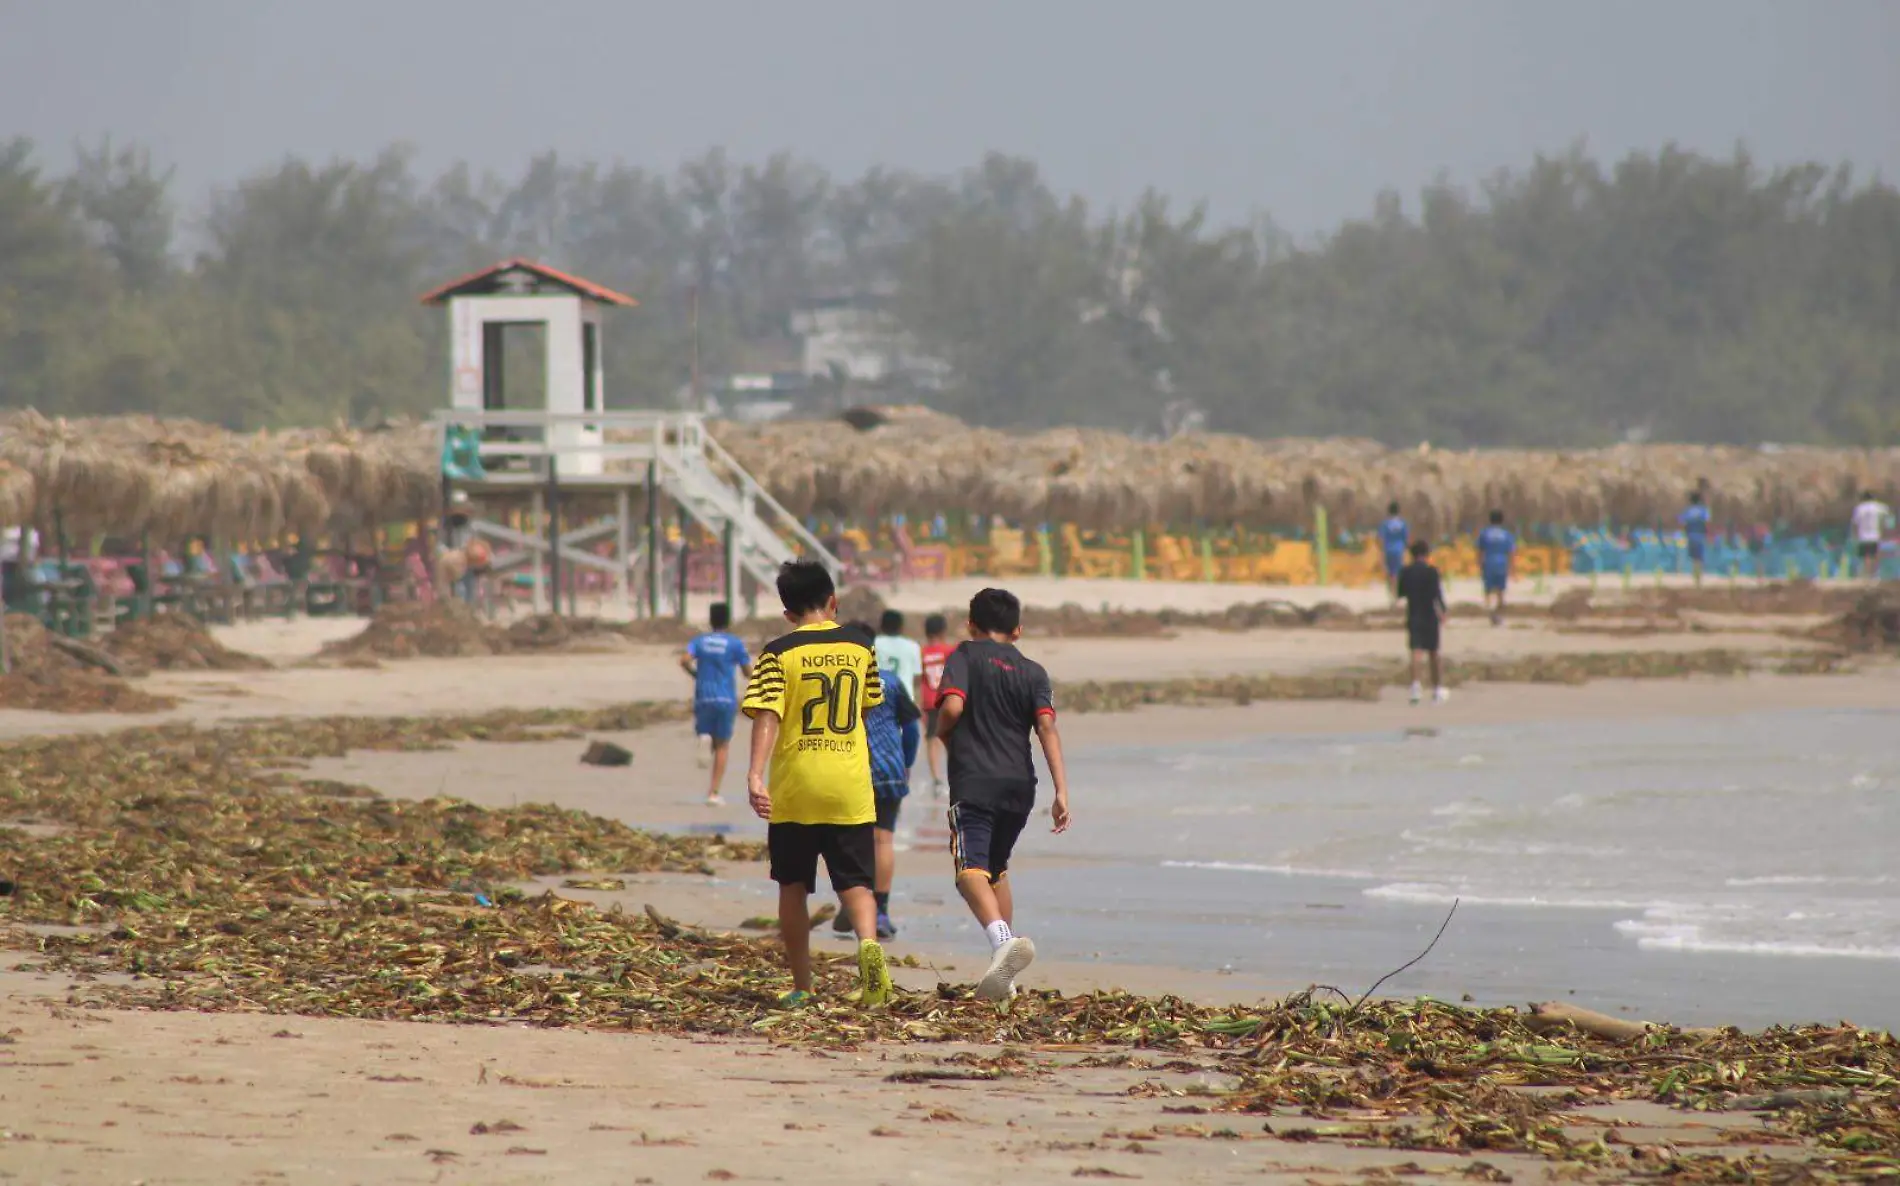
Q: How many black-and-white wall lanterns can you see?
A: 0